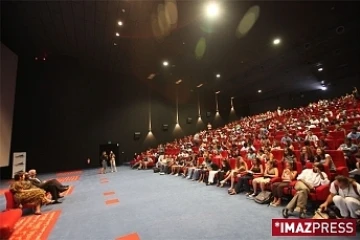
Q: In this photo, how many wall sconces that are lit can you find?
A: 5